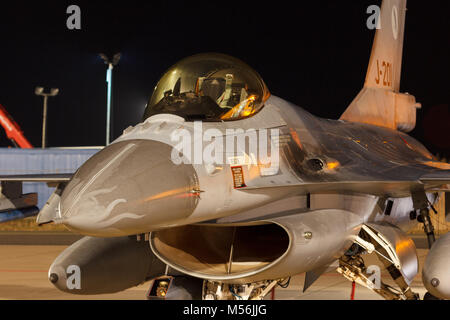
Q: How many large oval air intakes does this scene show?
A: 1